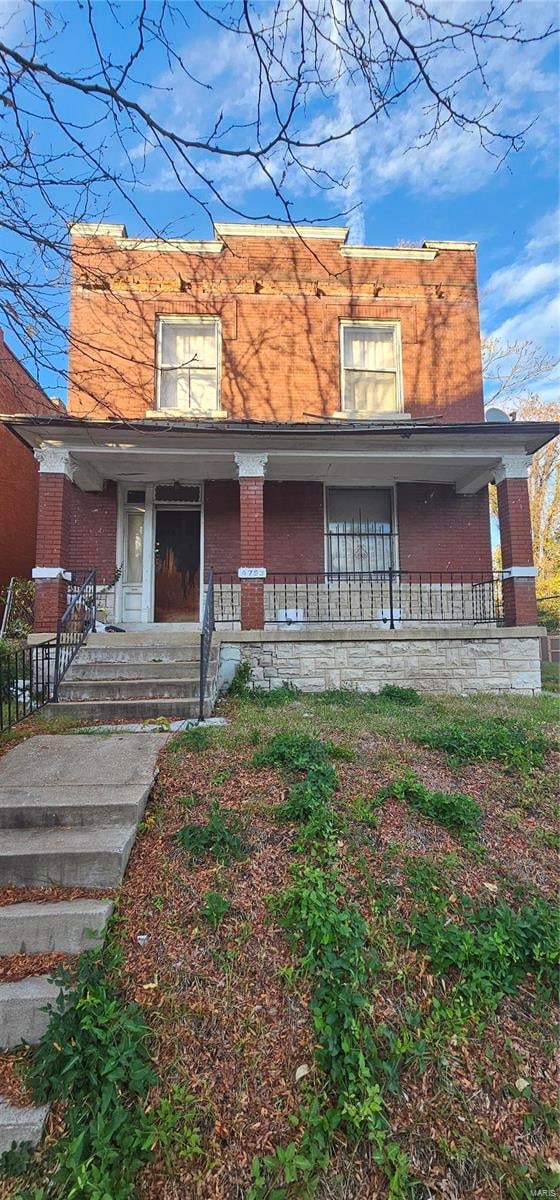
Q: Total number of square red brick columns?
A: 3